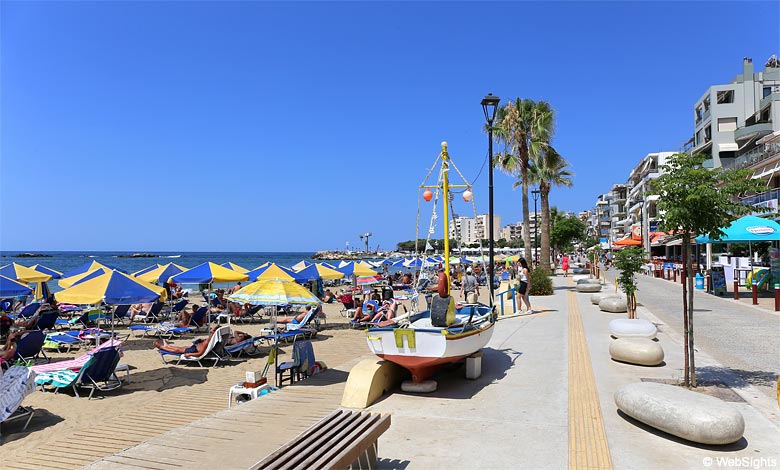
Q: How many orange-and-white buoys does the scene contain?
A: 2